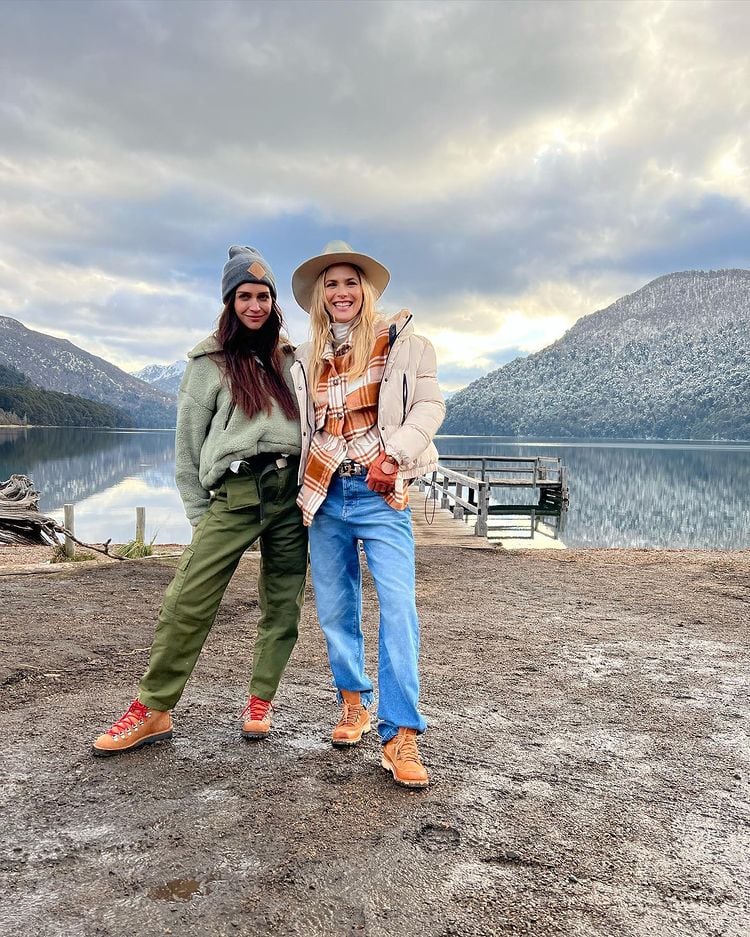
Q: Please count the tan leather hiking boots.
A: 4